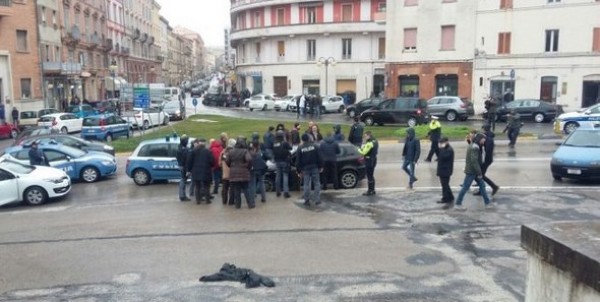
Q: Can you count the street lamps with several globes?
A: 1